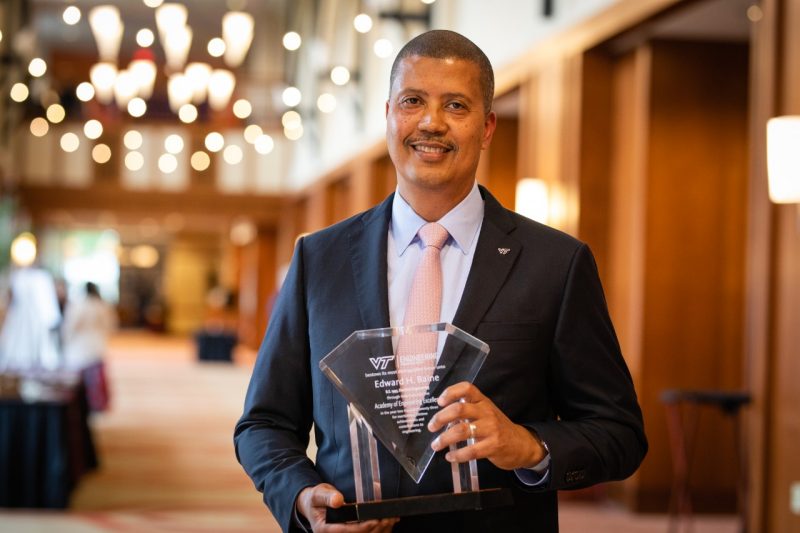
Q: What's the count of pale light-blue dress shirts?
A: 1